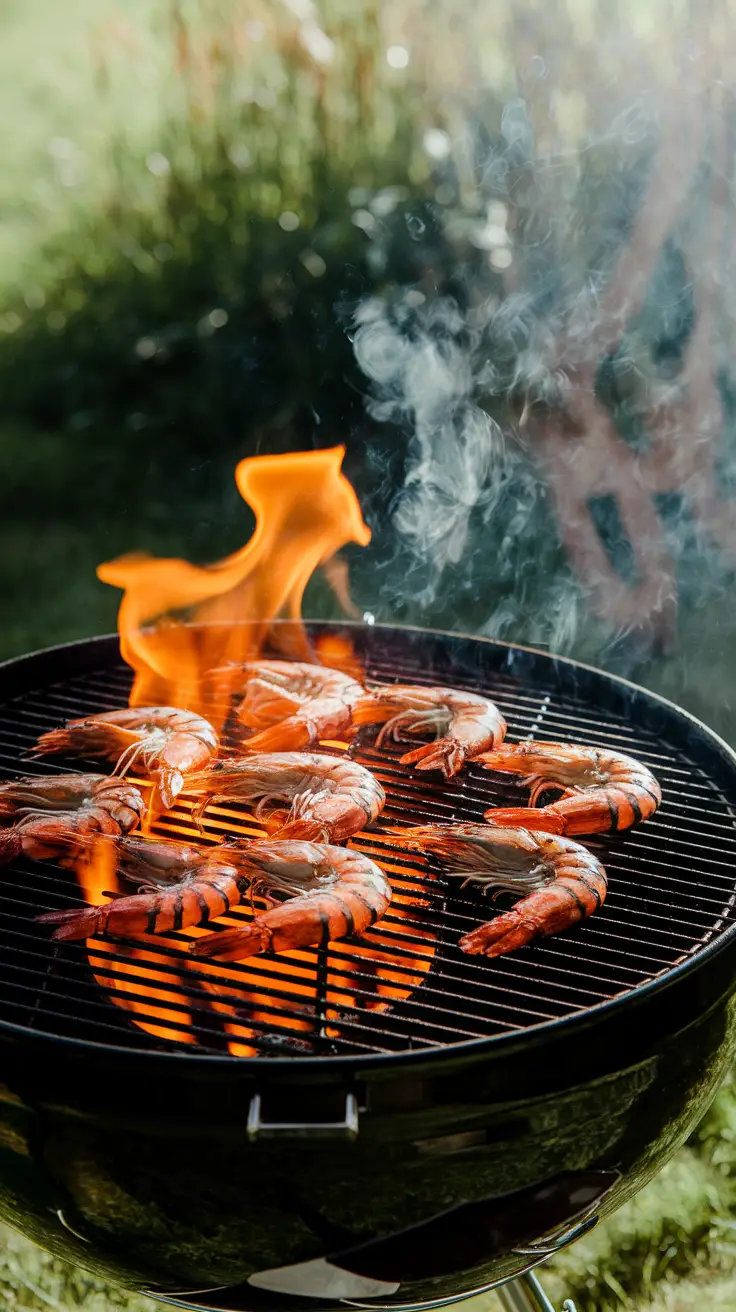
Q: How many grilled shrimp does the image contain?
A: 9